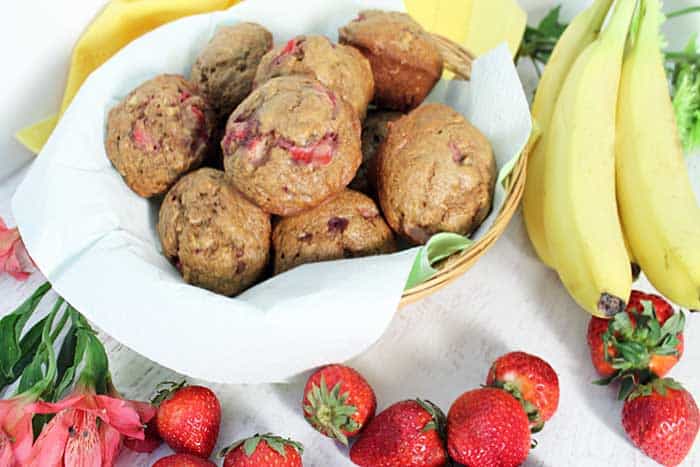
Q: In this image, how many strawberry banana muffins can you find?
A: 9